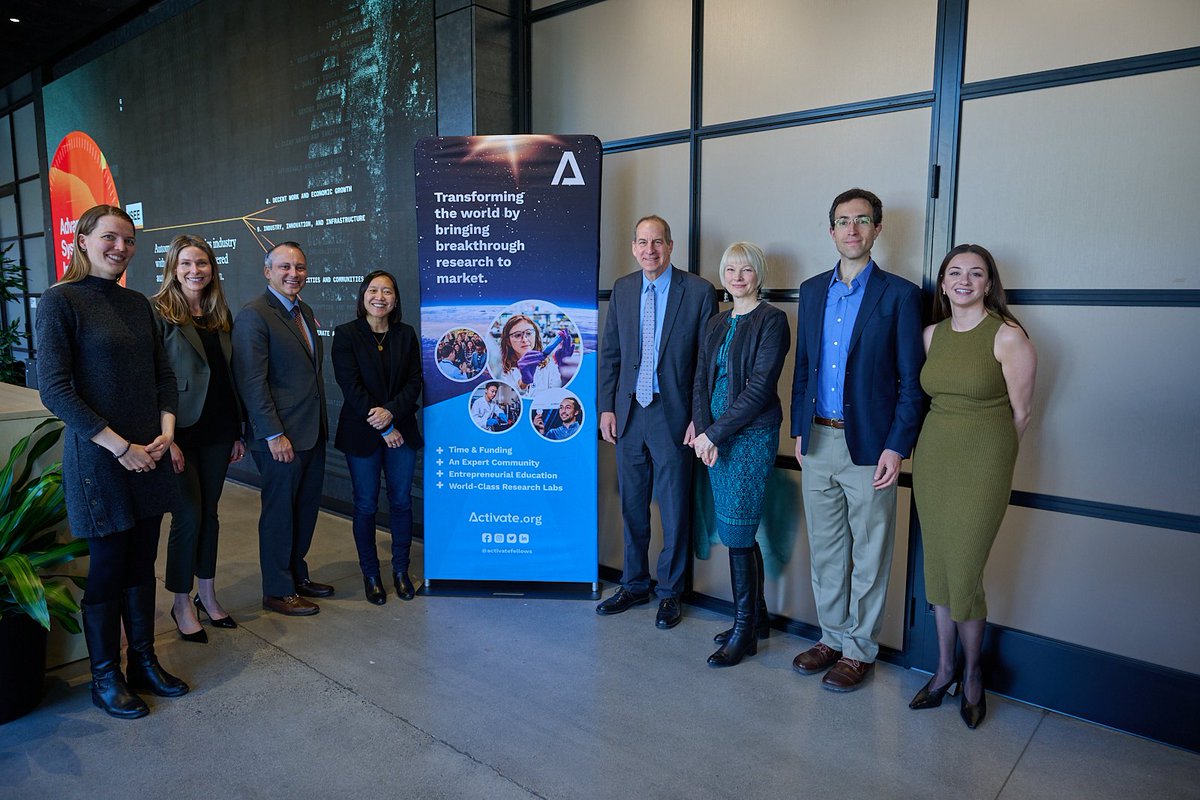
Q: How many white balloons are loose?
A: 0